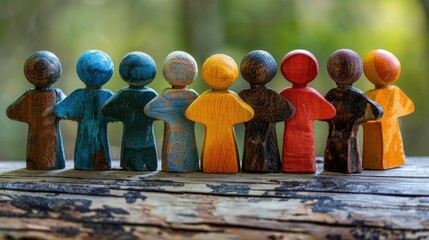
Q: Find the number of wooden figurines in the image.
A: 9